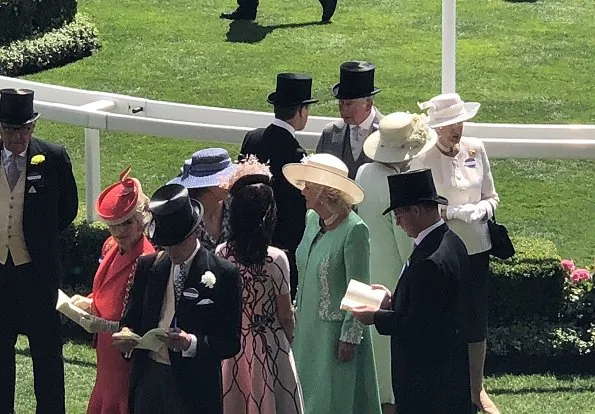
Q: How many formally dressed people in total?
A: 11